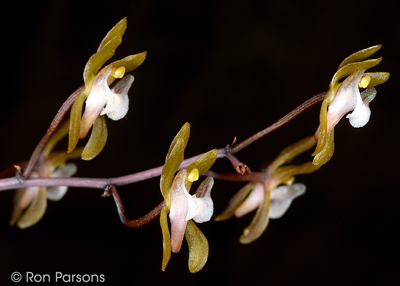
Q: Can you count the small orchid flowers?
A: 5